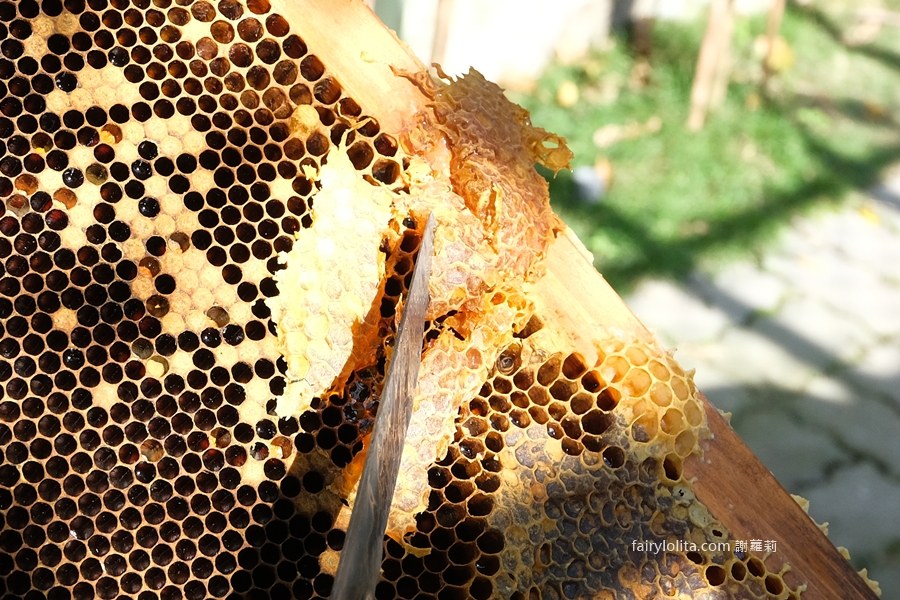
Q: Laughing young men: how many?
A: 0